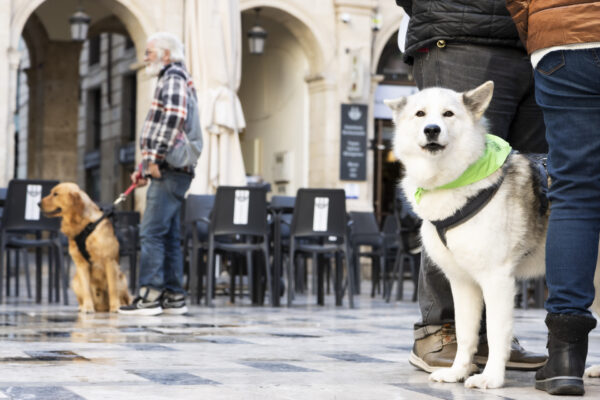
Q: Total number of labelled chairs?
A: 3